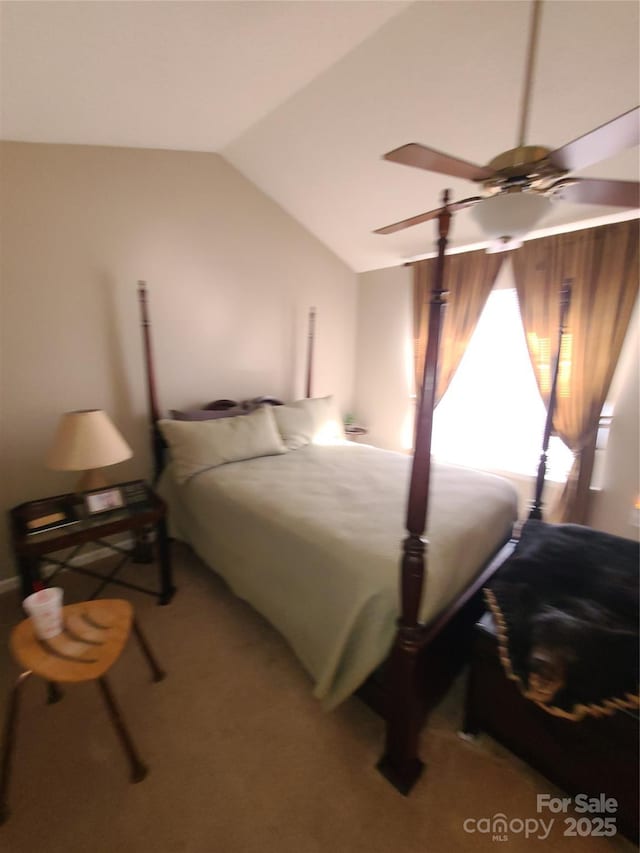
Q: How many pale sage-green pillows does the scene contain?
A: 2